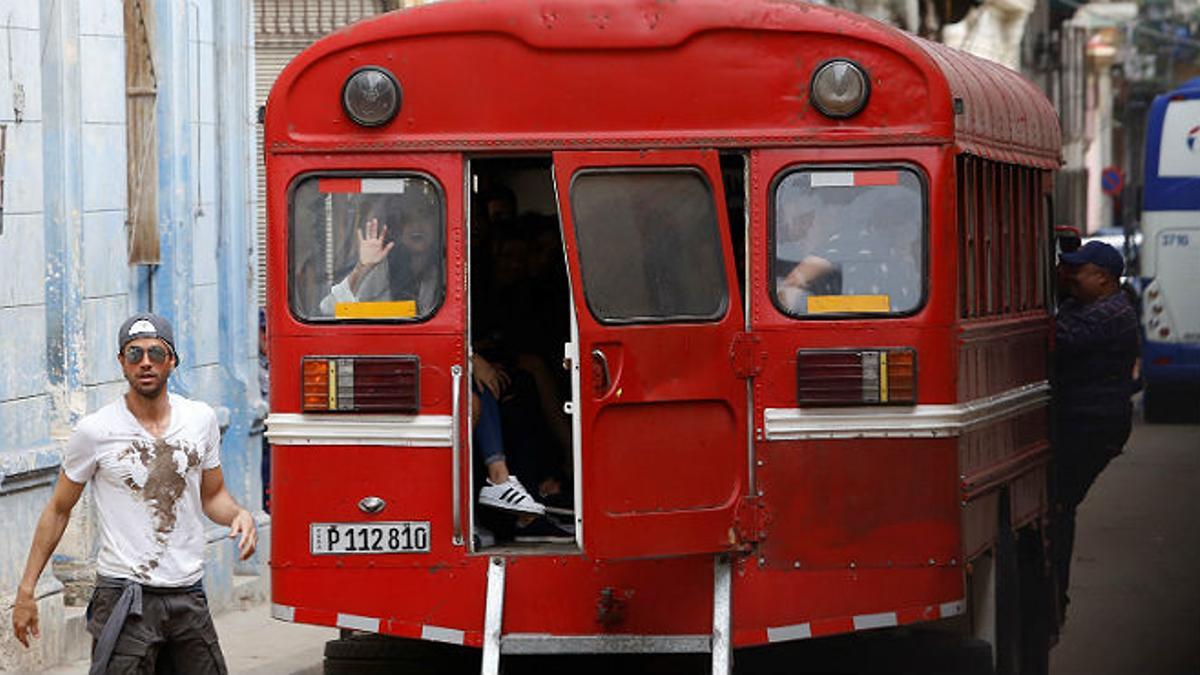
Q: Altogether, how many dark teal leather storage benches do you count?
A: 0